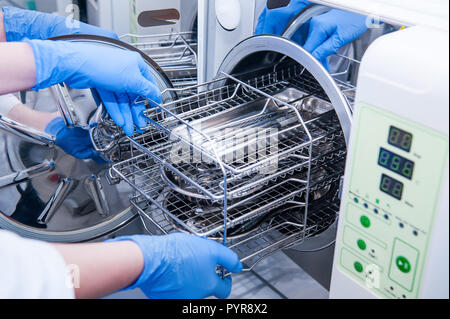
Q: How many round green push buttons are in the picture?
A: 4